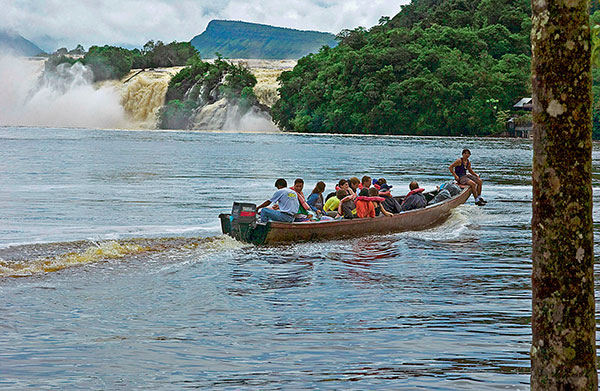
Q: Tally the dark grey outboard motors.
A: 1